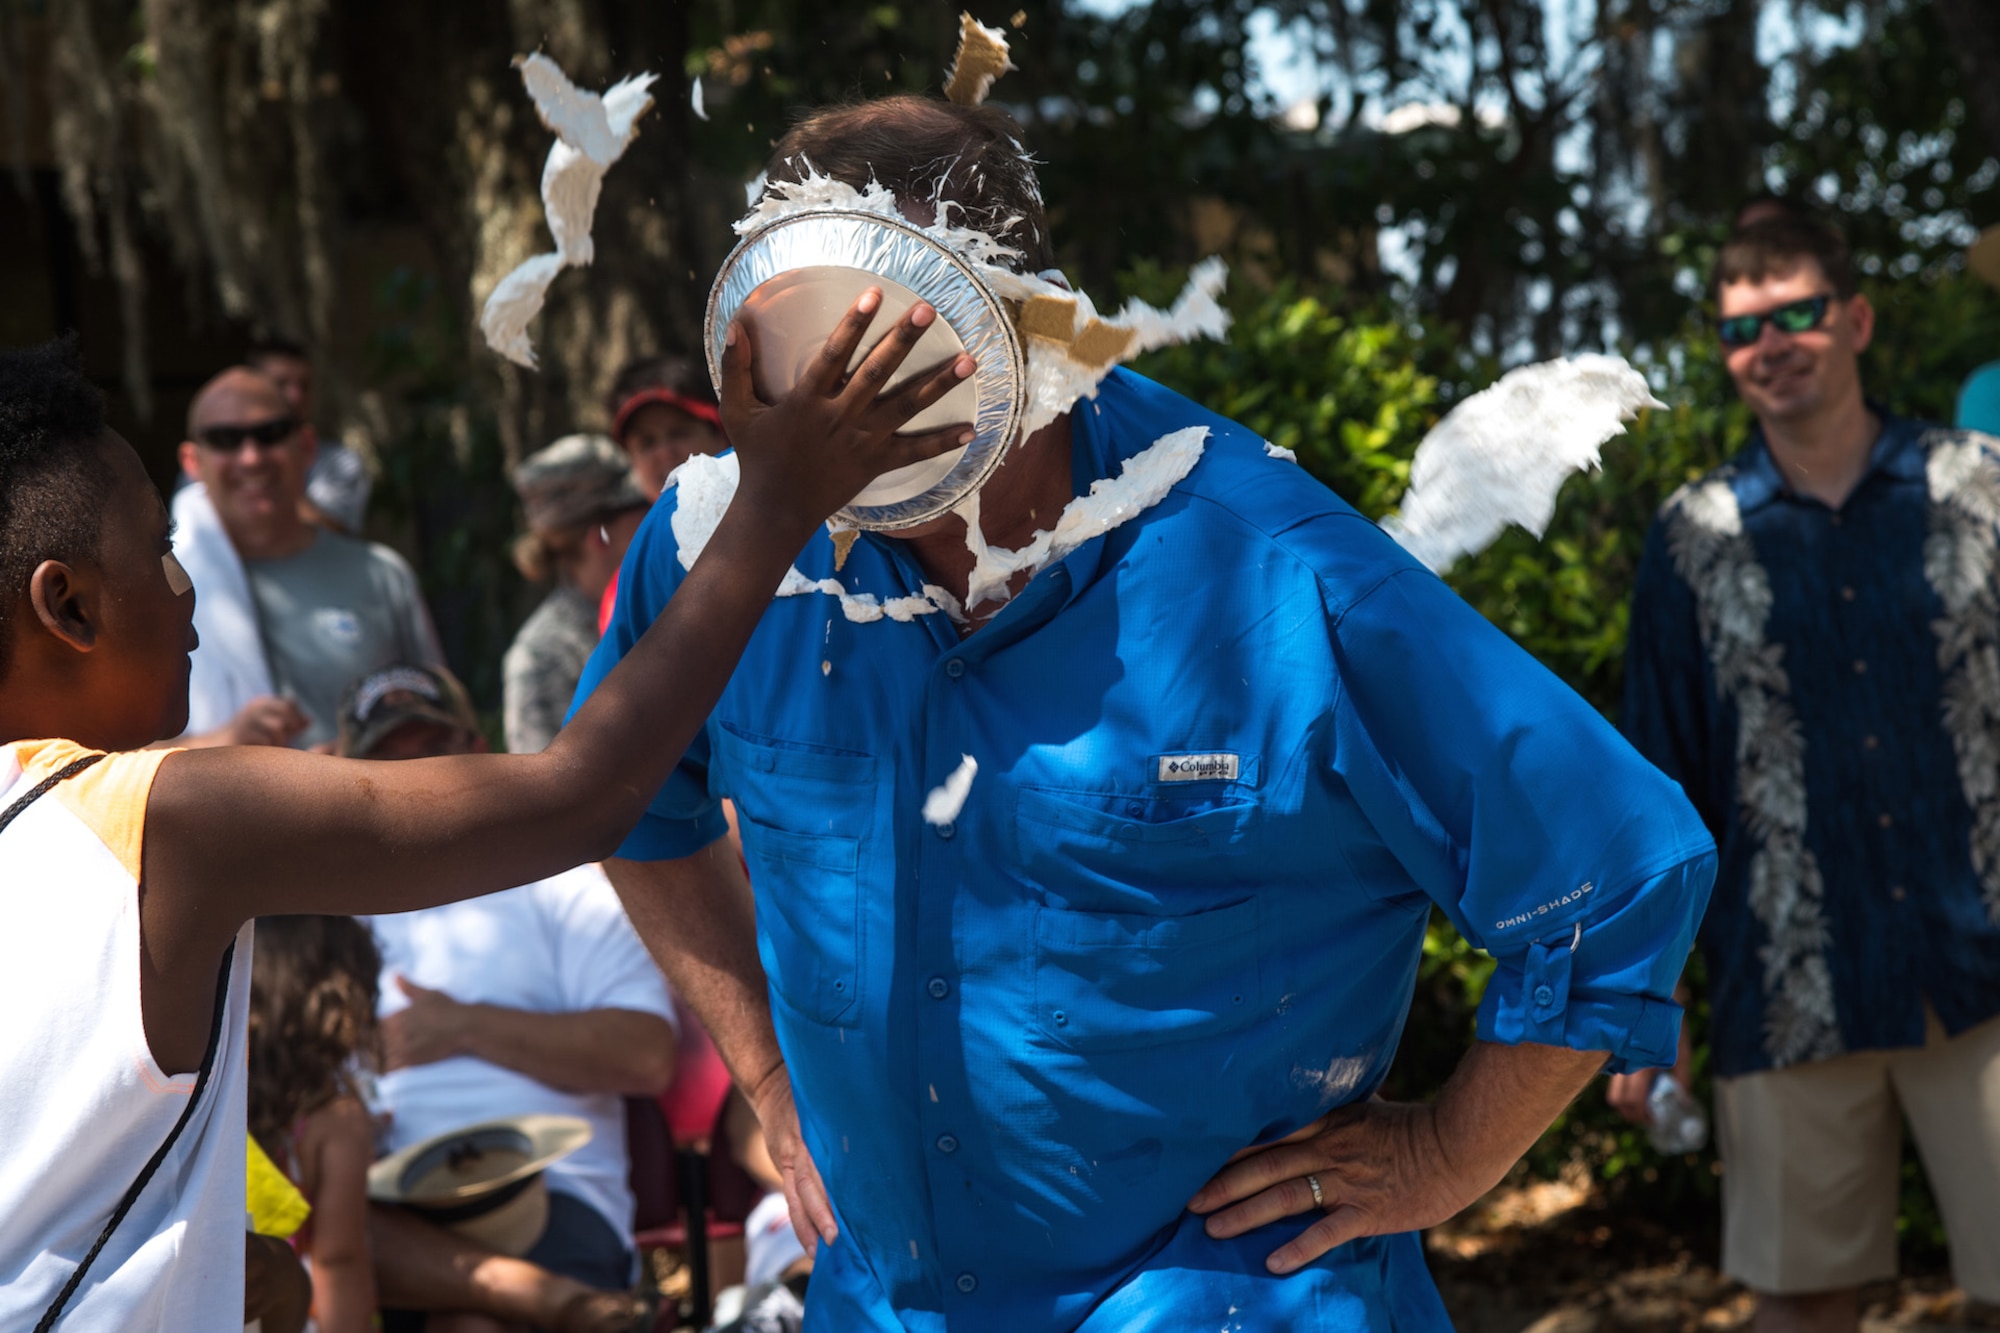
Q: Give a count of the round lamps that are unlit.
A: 0